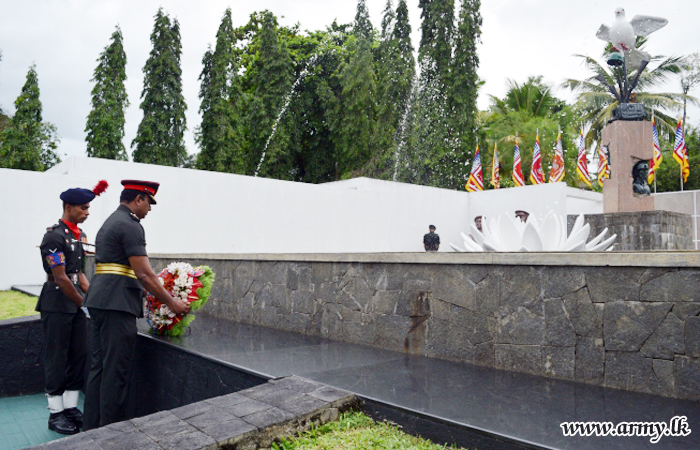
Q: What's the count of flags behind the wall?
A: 9